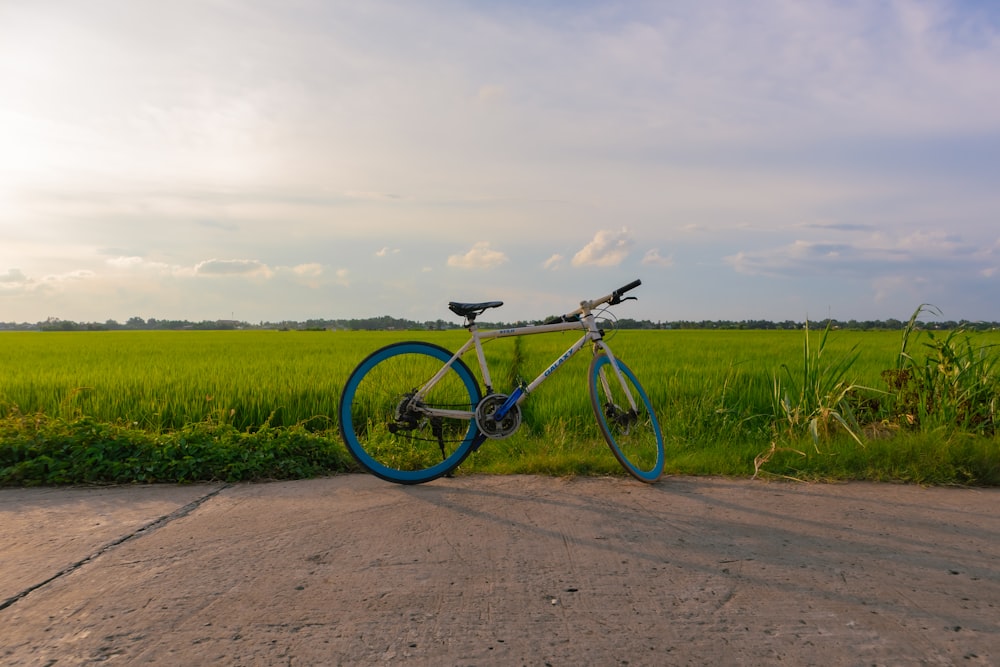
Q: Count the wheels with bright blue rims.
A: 2